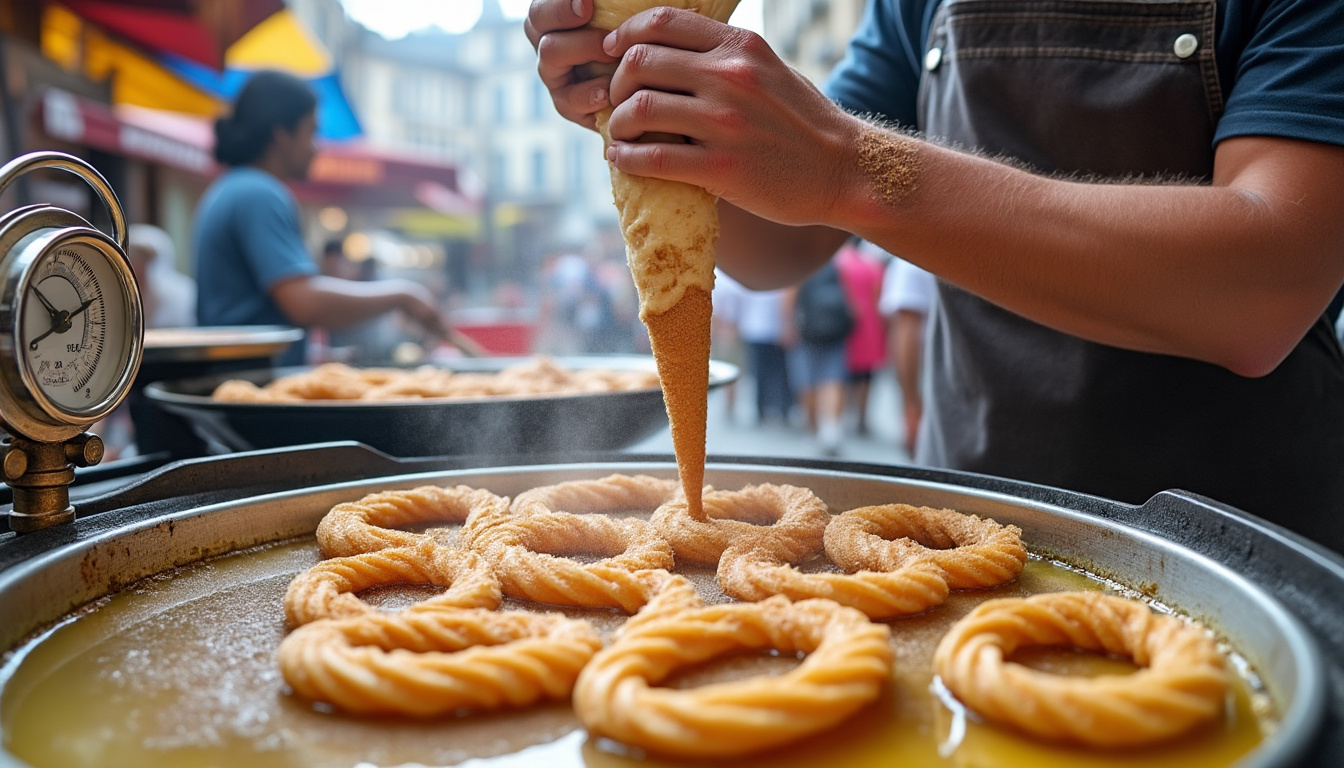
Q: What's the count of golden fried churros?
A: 10